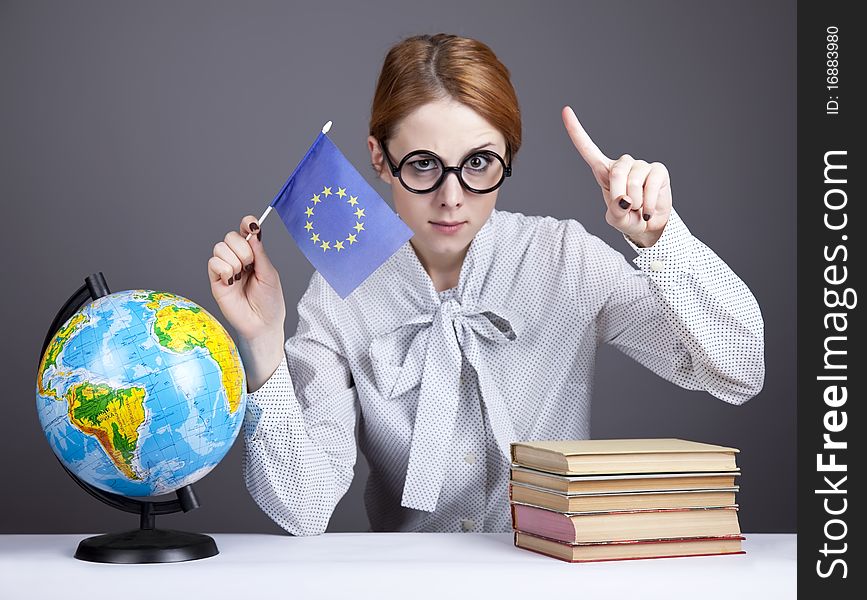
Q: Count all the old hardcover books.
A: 5